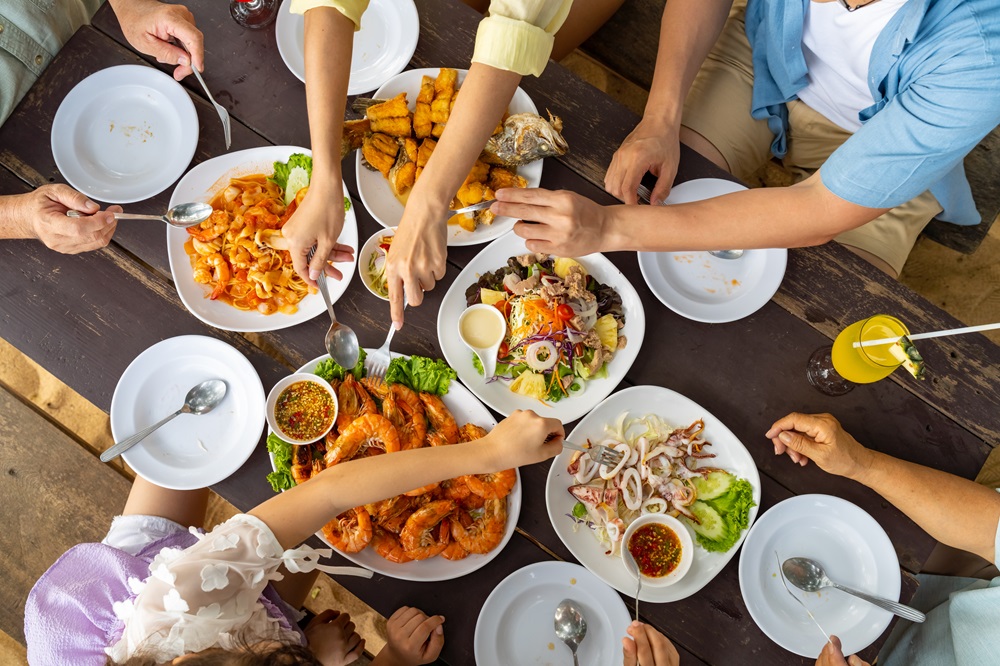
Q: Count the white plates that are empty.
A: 6